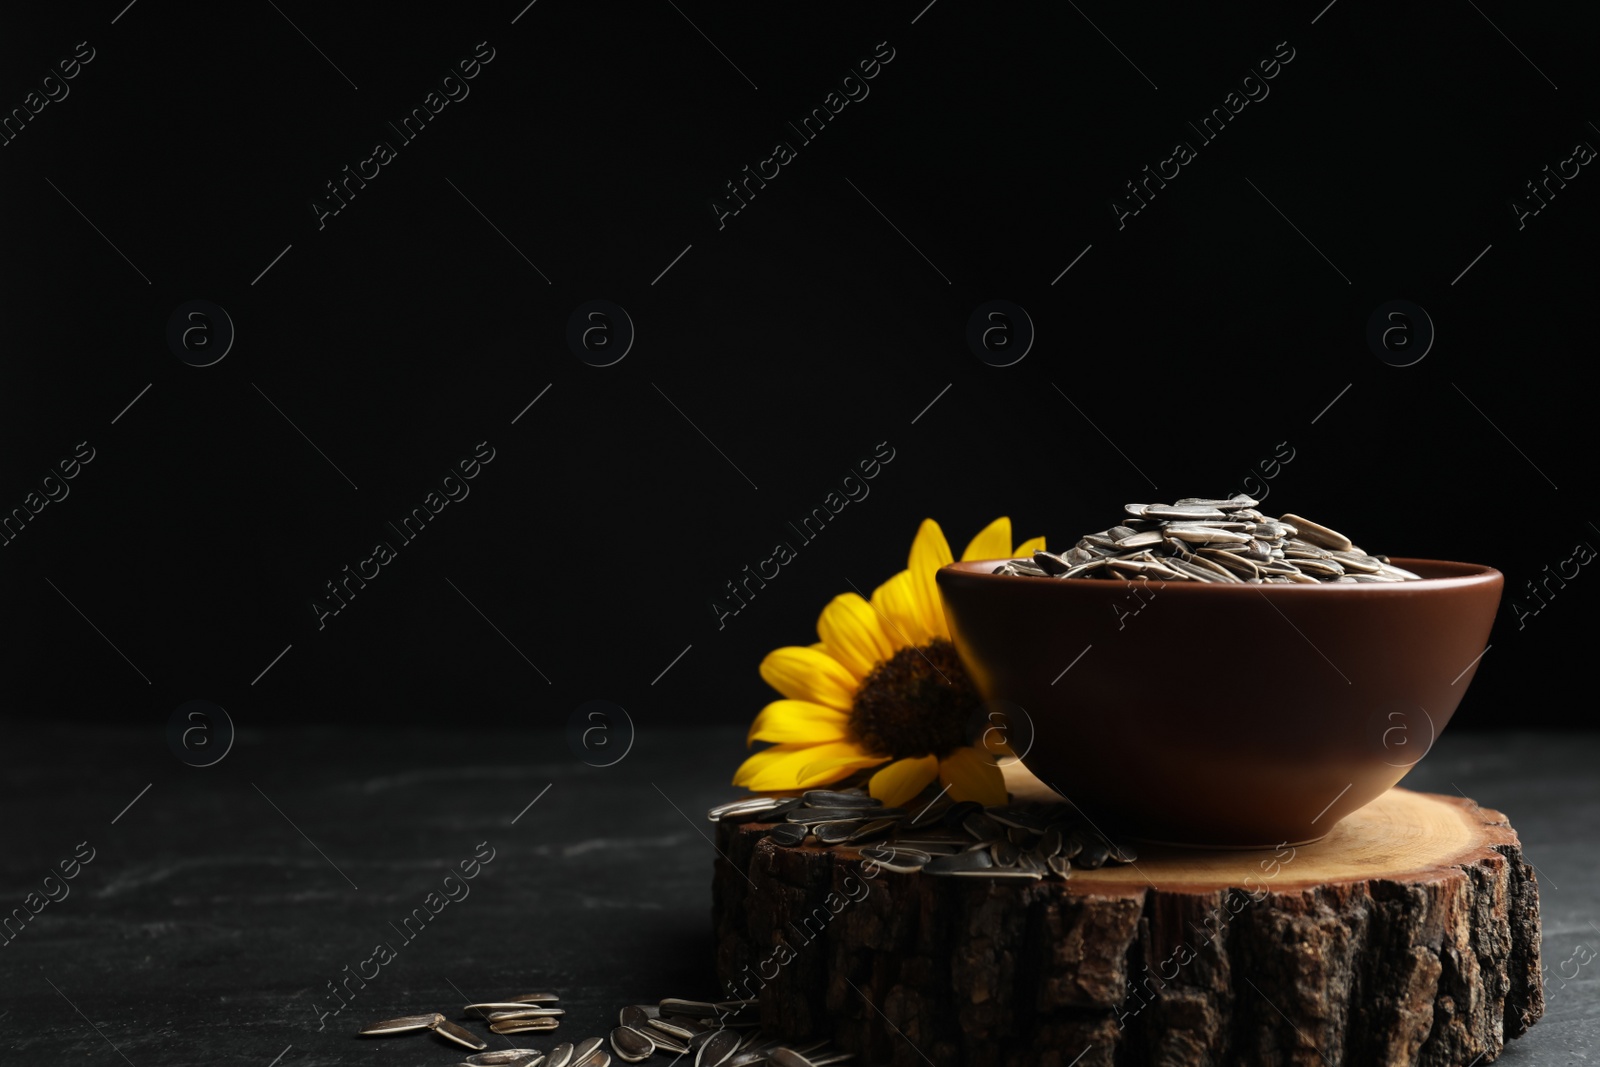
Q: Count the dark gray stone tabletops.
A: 1